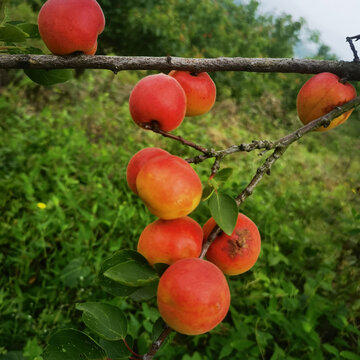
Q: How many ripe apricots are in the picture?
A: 9